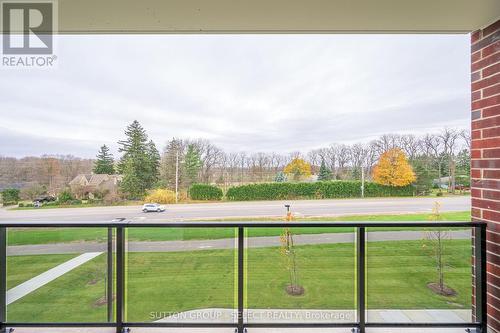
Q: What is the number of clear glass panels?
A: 4